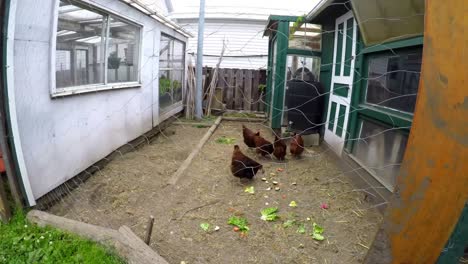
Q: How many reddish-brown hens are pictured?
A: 5